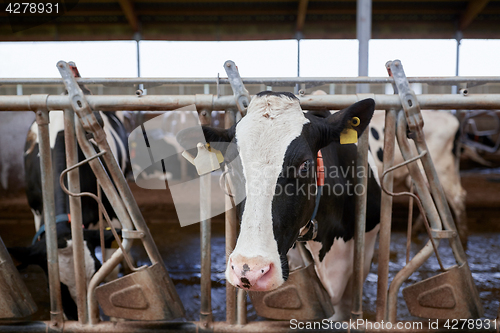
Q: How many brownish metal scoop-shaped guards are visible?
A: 4